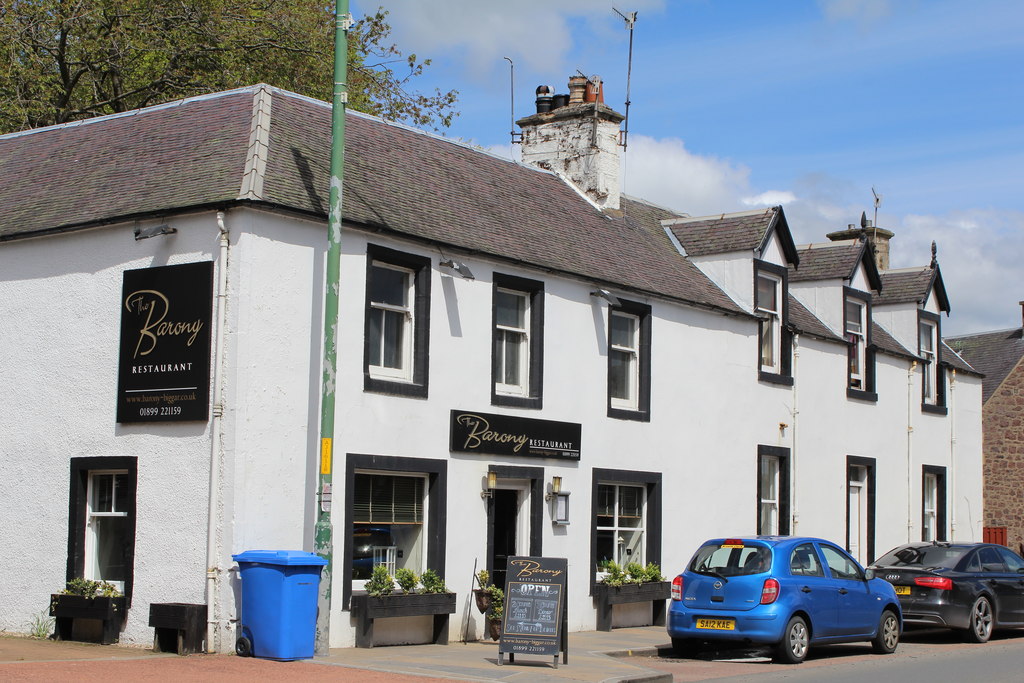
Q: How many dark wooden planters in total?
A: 4